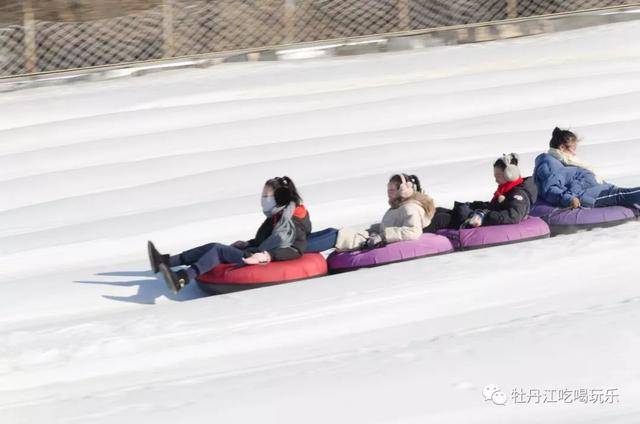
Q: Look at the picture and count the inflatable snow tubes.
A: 4